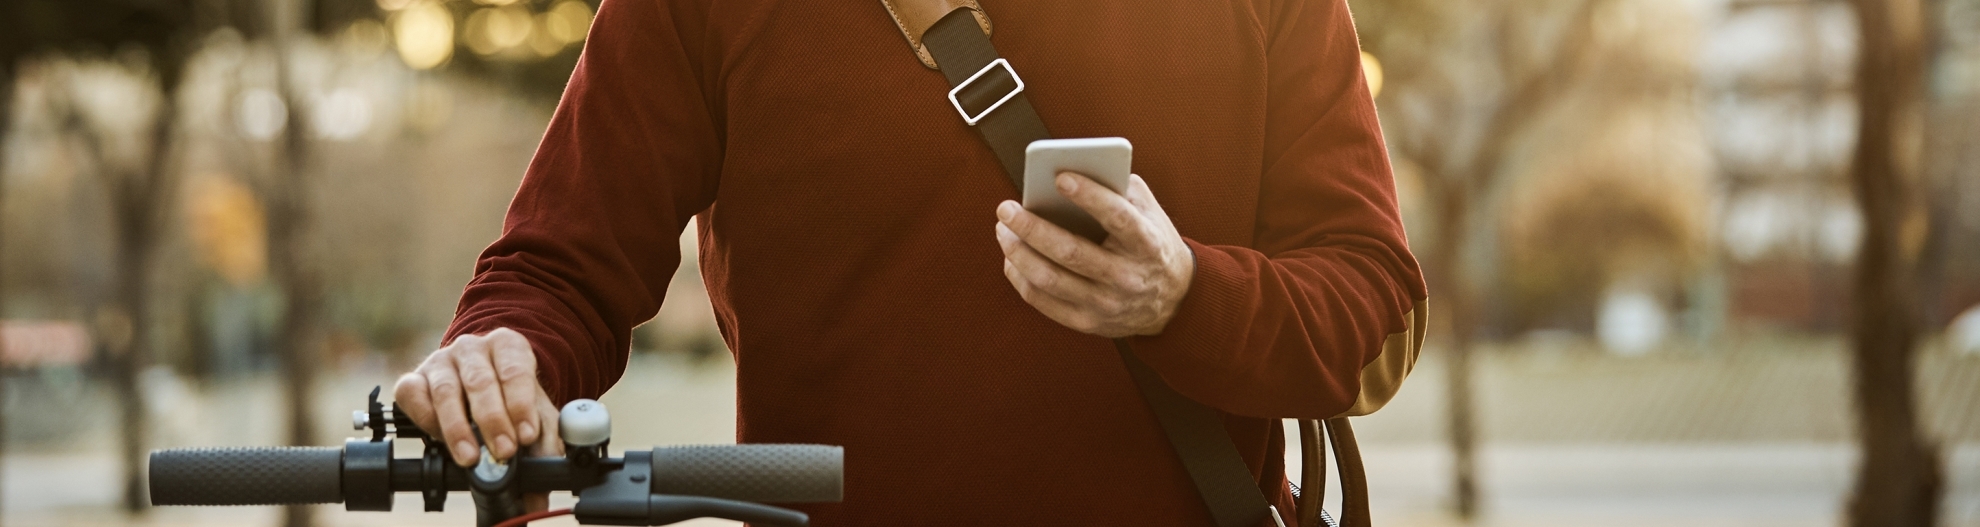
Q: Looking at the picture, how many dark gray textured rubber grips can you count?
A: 2